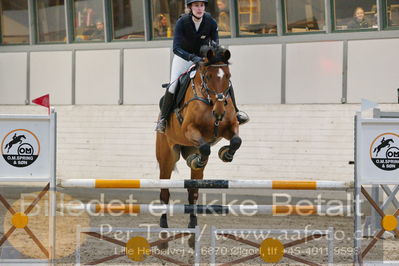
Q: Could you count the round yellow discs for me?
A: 4